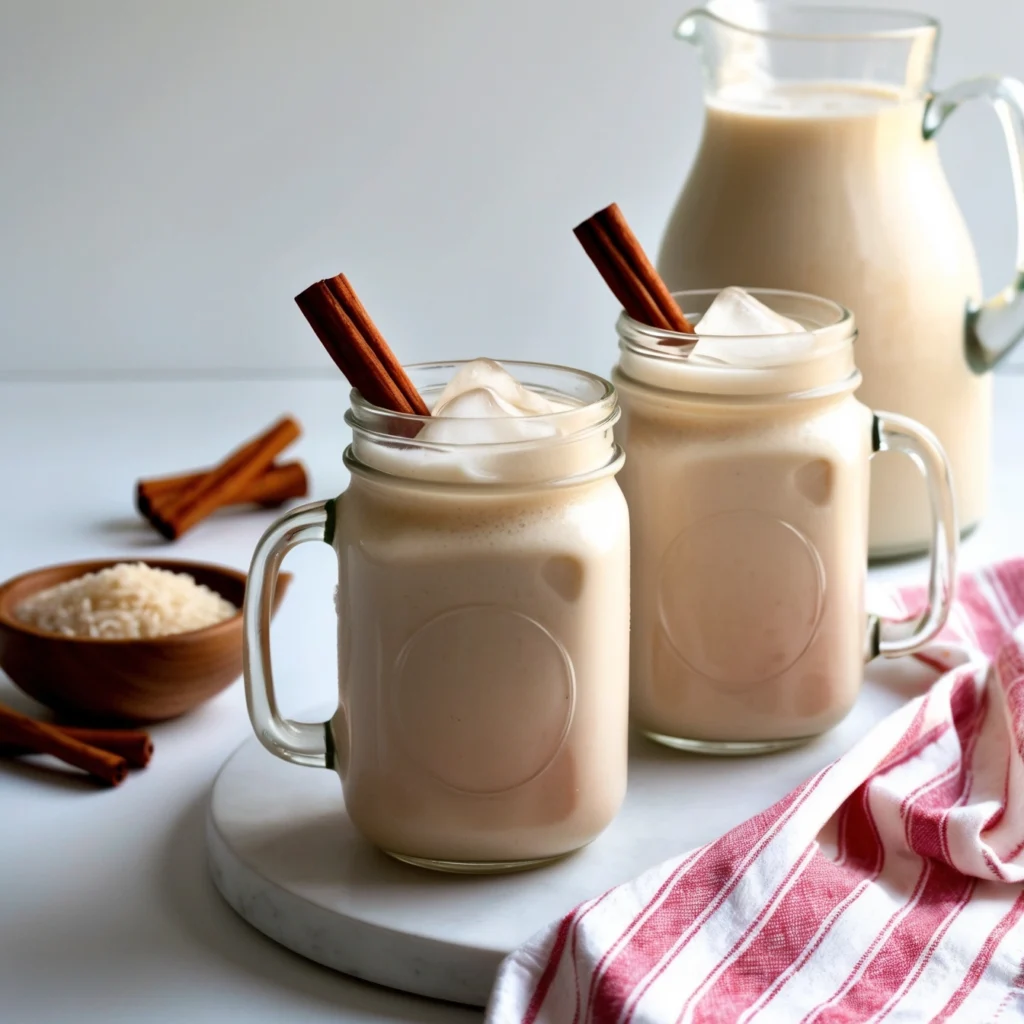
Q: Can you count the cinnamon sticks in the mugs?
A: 2